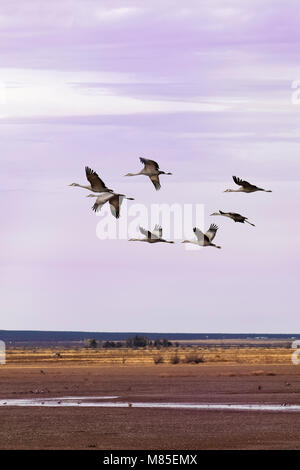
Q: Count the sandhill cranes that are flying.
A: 7